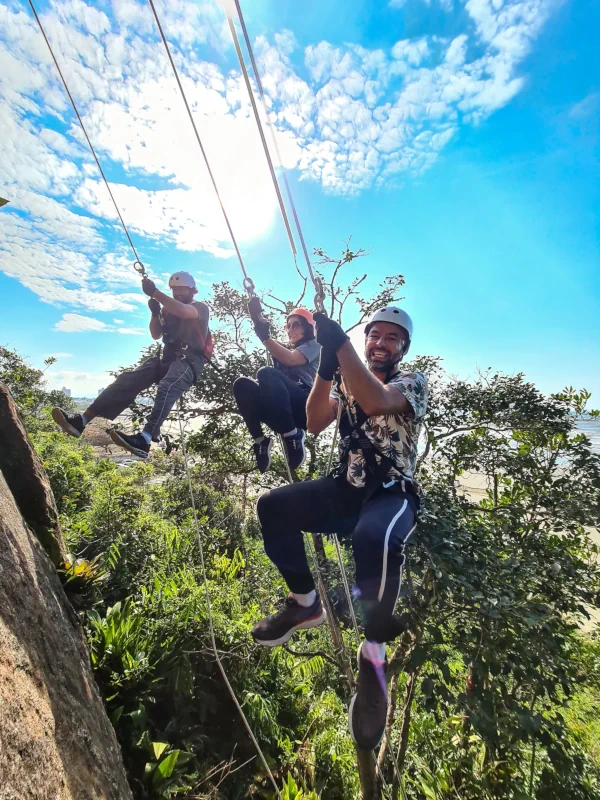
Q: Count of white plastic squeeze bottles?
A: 0